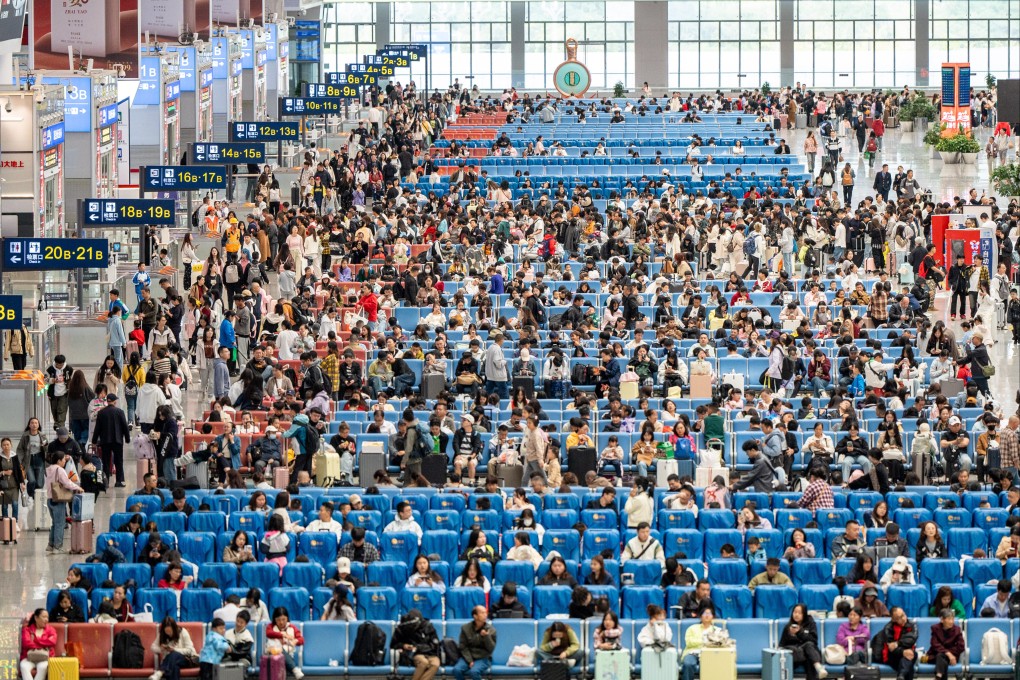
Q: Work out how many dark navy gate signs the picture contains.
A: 12